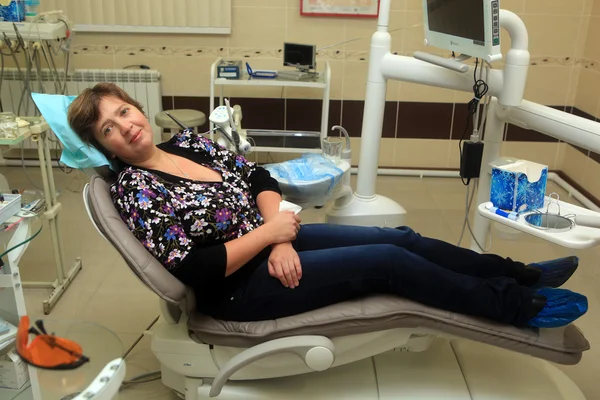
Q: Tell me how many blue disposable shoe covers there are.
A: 2